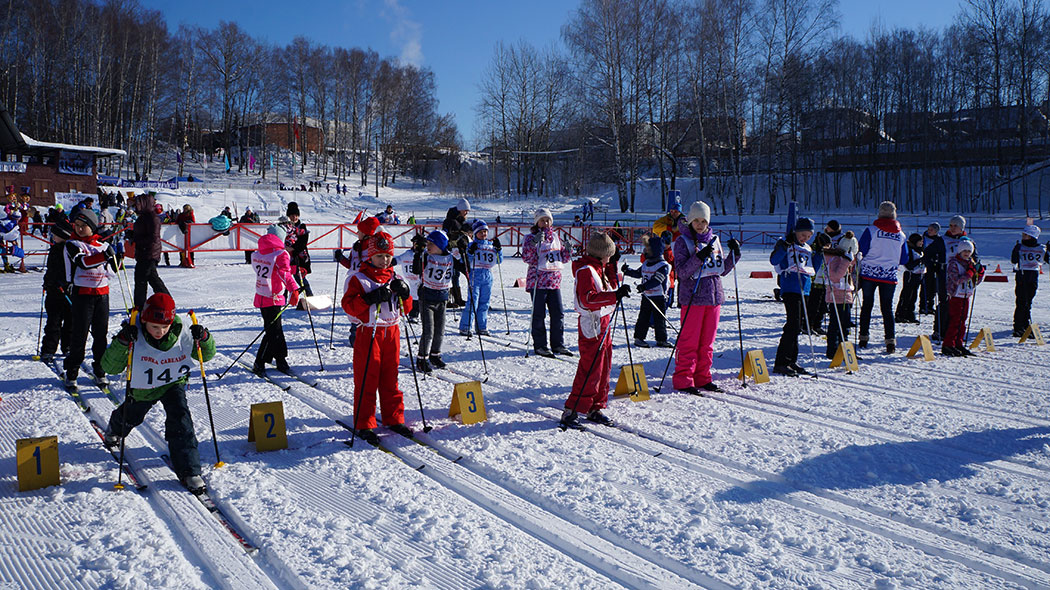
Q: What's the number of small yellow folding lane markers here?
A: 9